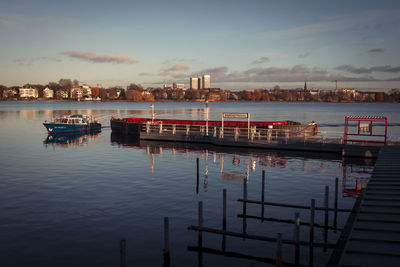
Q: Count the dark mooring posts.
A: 12